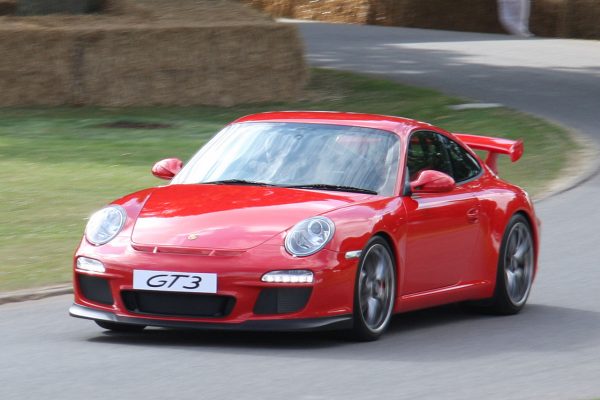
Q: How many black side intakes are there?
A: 2